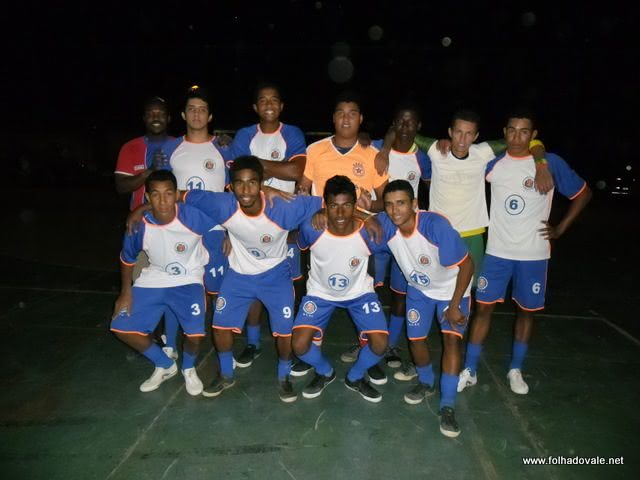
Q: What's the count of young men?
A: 11